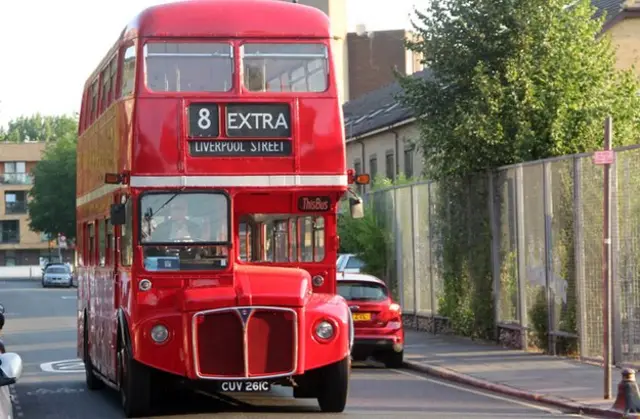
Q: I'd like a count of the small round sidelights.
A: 2